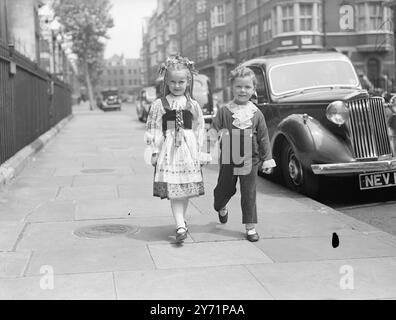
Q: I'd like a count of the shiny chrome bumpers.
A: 1